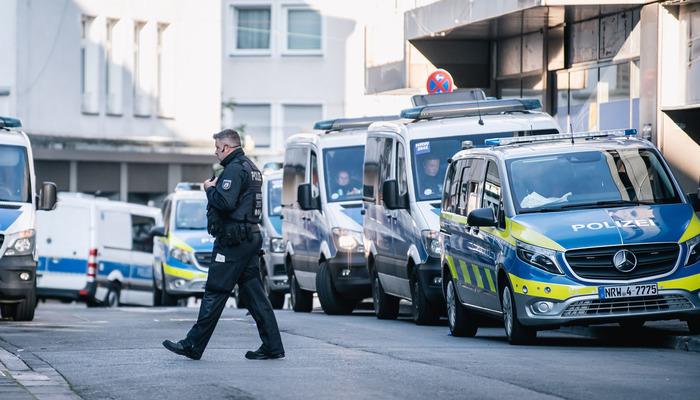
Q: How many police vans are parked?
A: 7